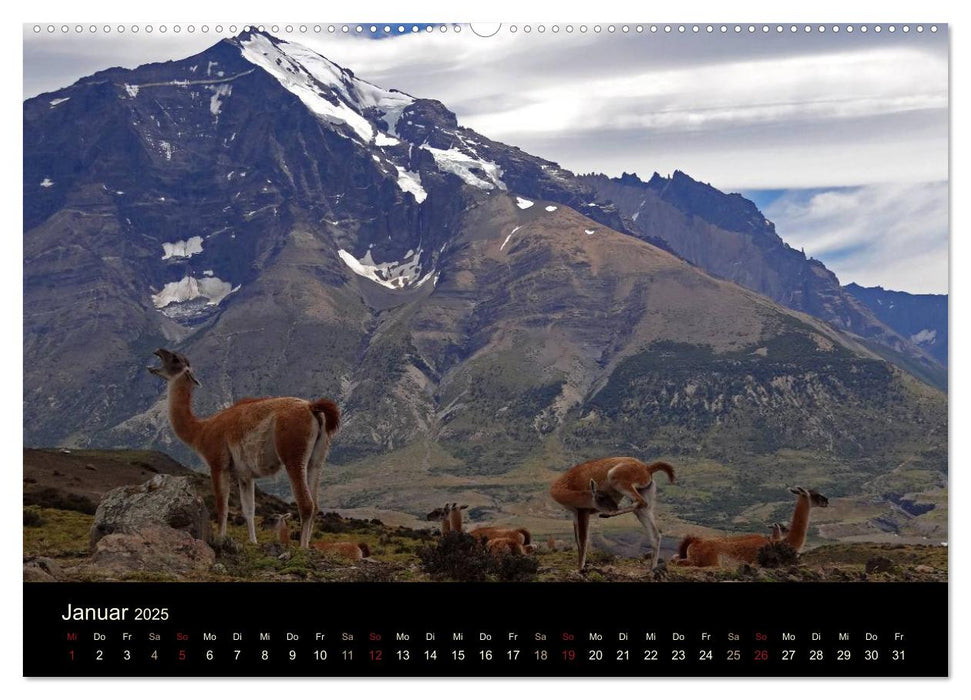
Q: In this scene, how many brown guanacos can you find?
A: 7